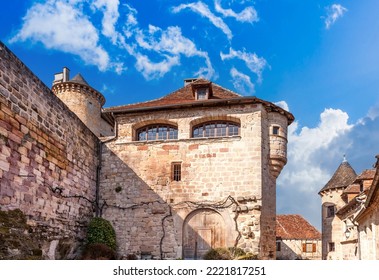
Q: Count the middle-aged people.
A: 0